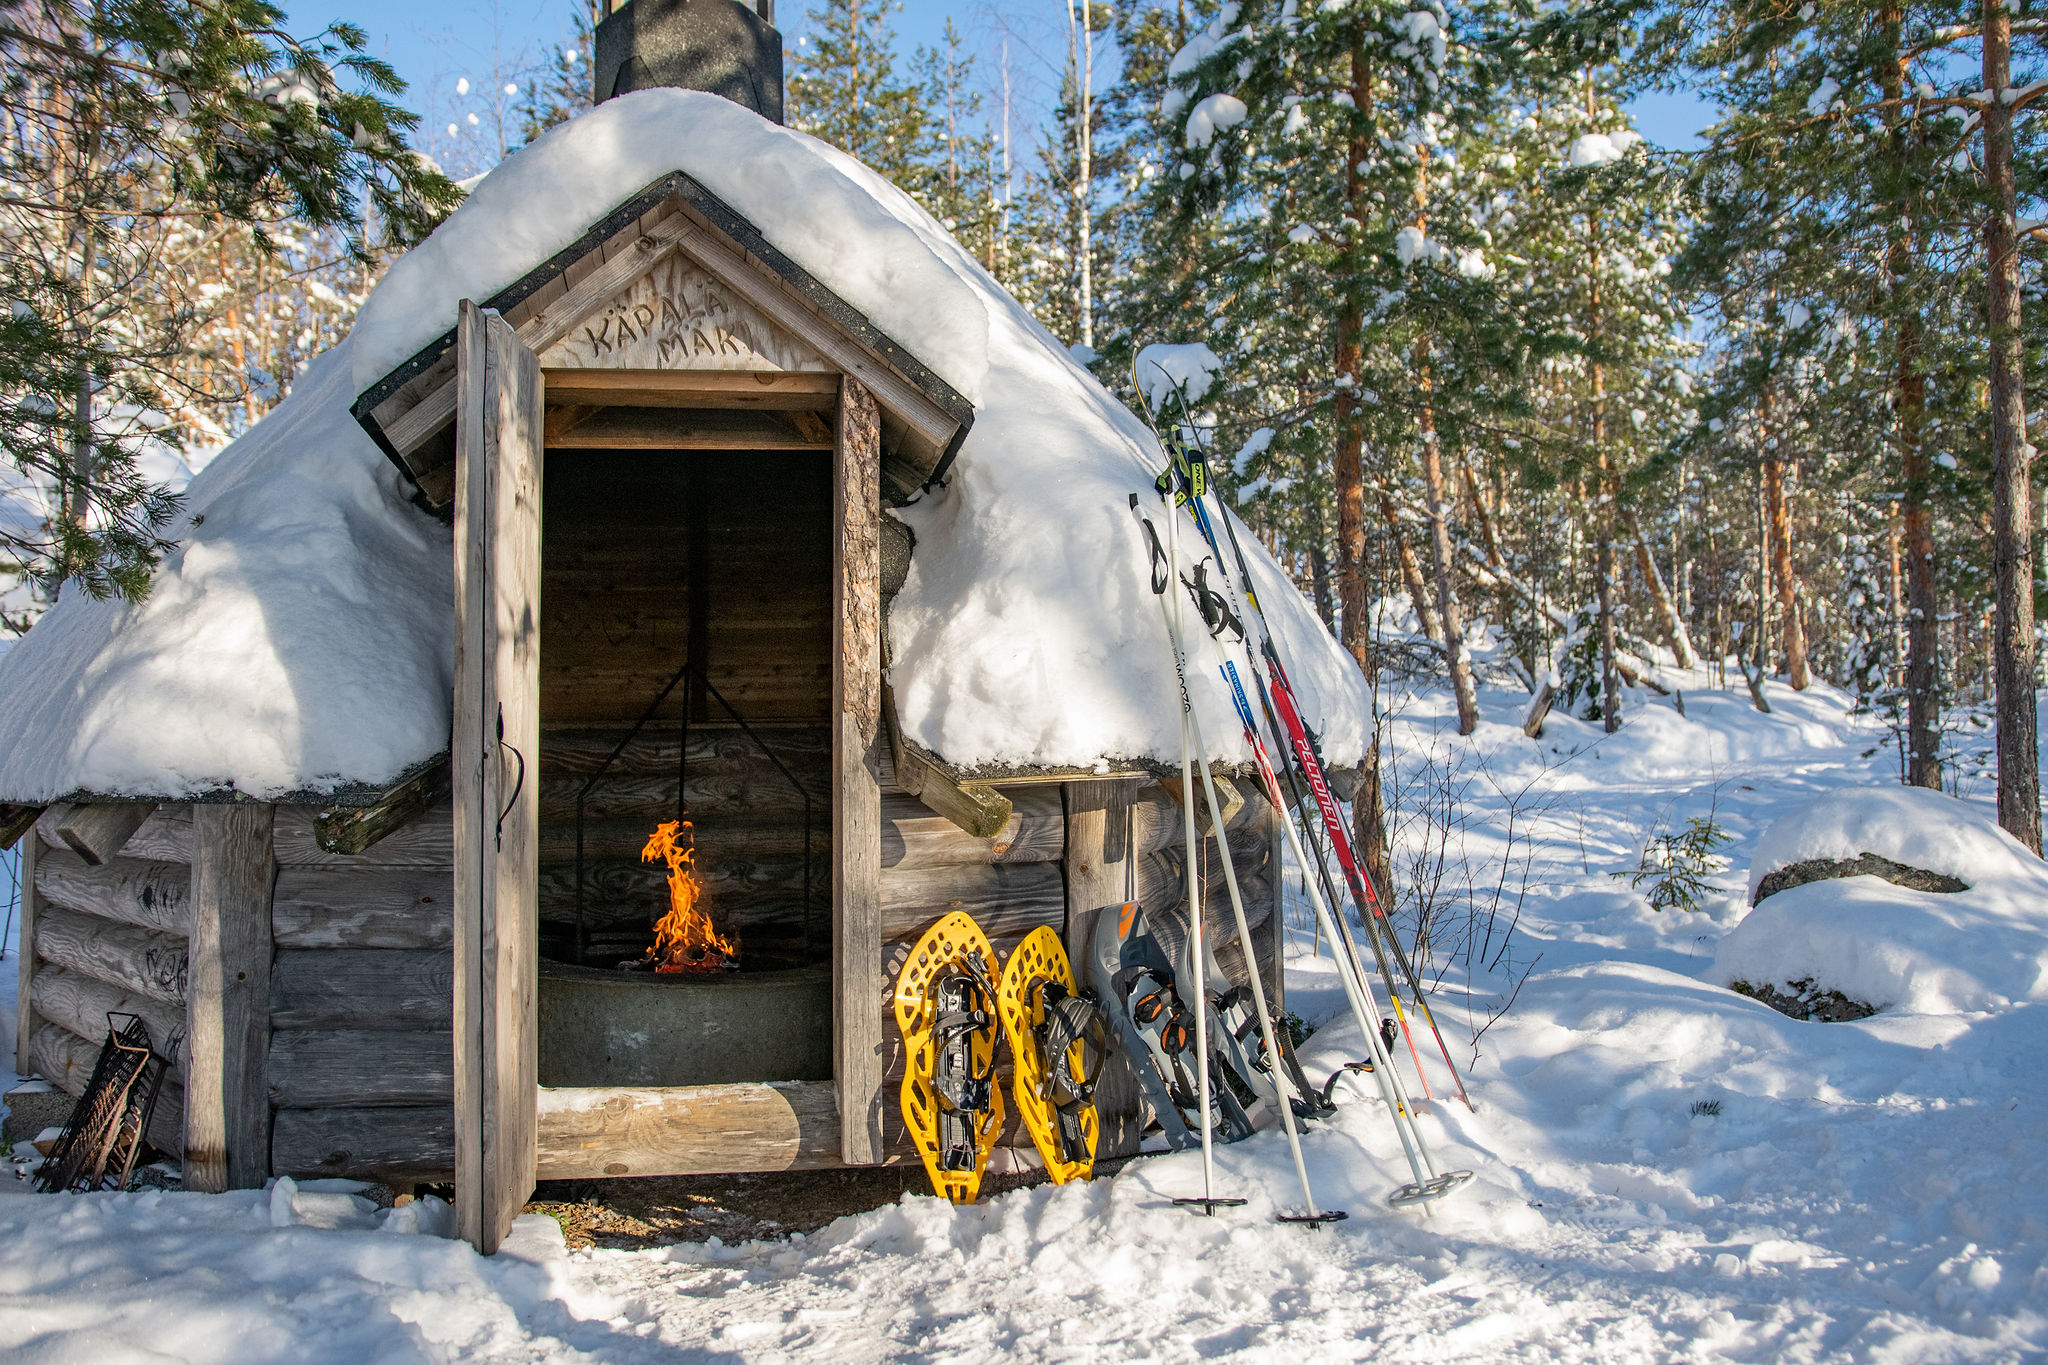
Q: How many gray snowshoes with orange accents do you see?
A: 2